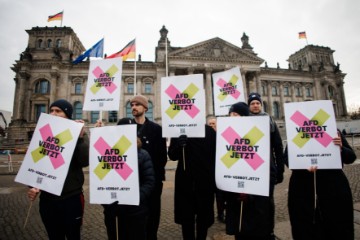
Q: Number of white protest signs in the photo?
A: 7